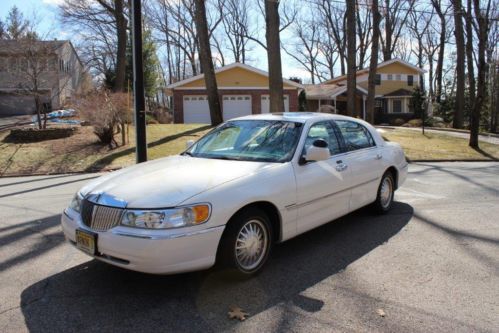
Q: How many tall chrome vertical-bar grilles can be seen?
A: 1